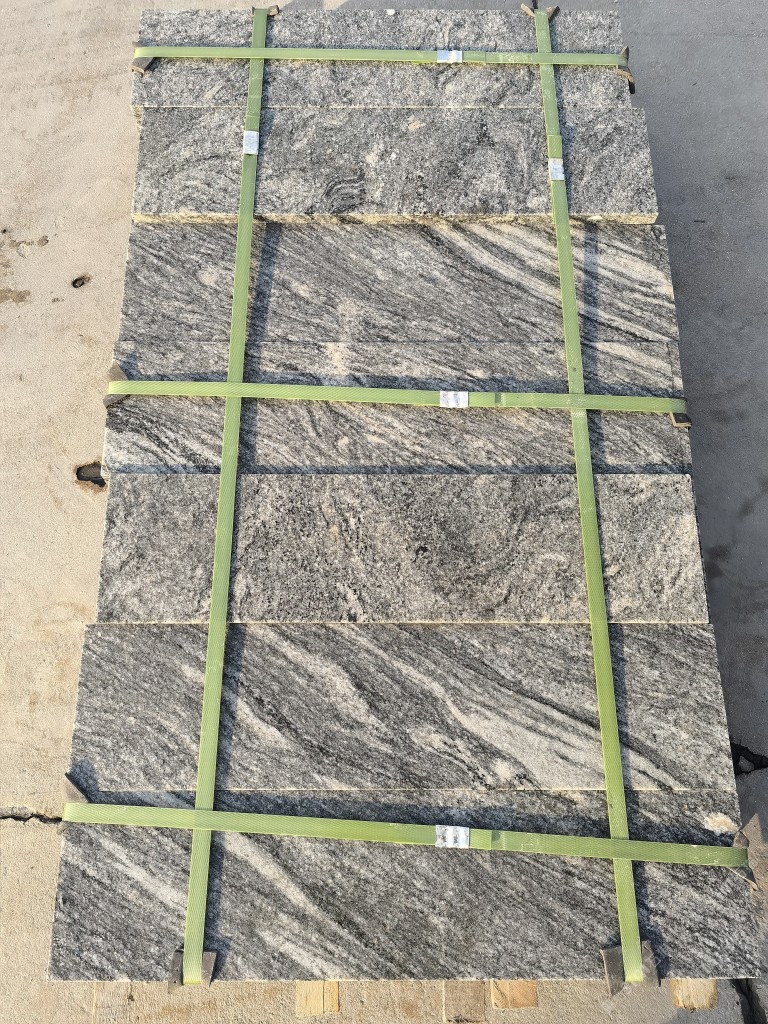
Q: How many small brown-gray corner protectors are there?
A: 10